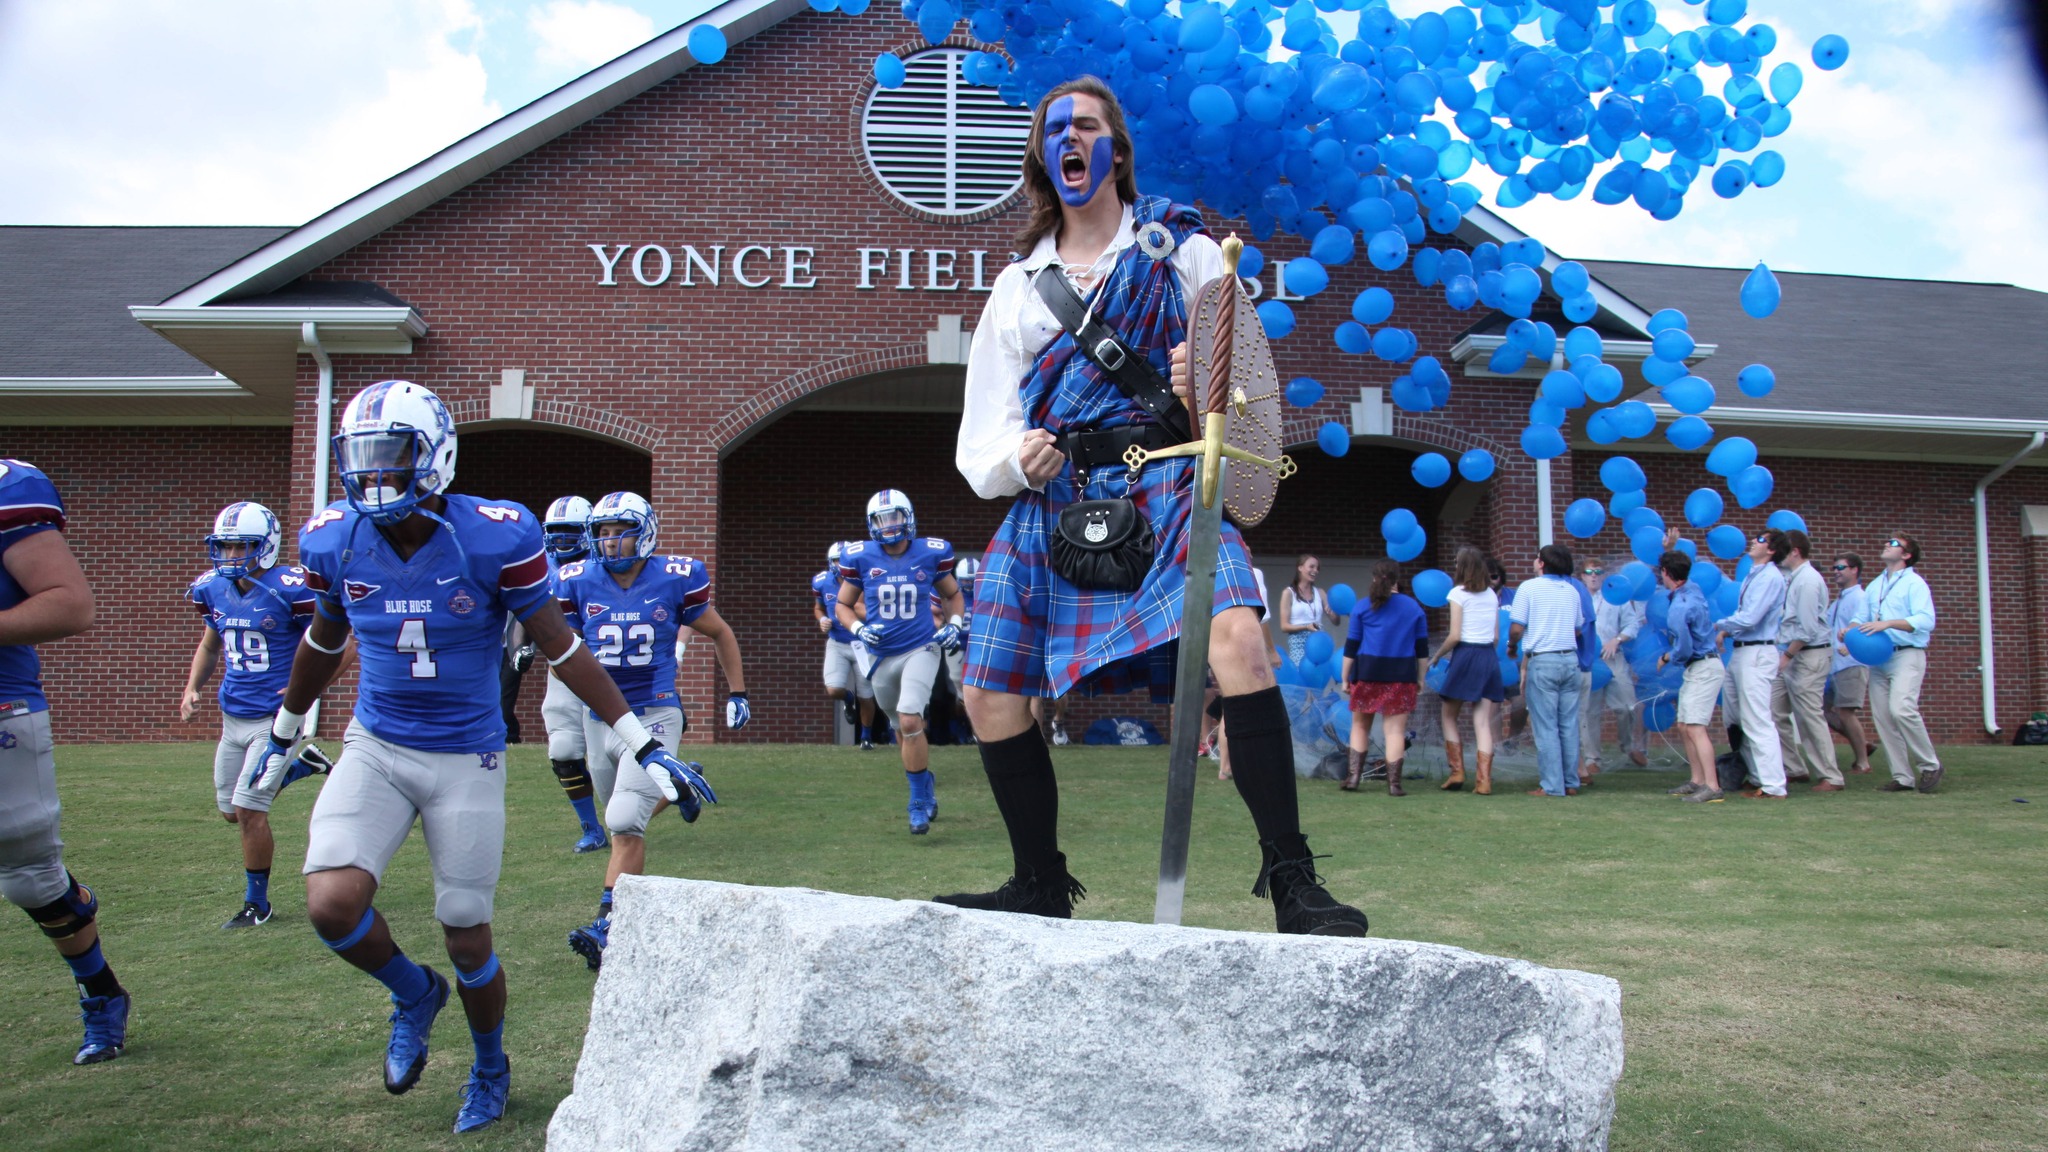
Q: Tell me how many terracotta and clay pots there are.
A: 0